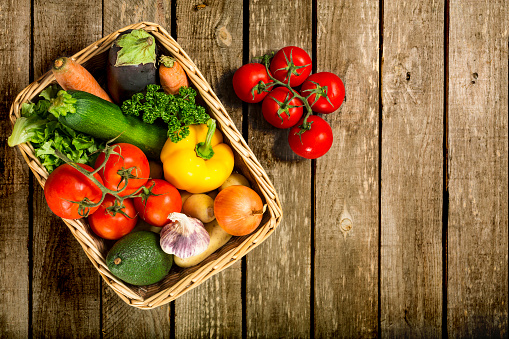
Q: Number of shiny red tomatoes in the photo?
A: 9